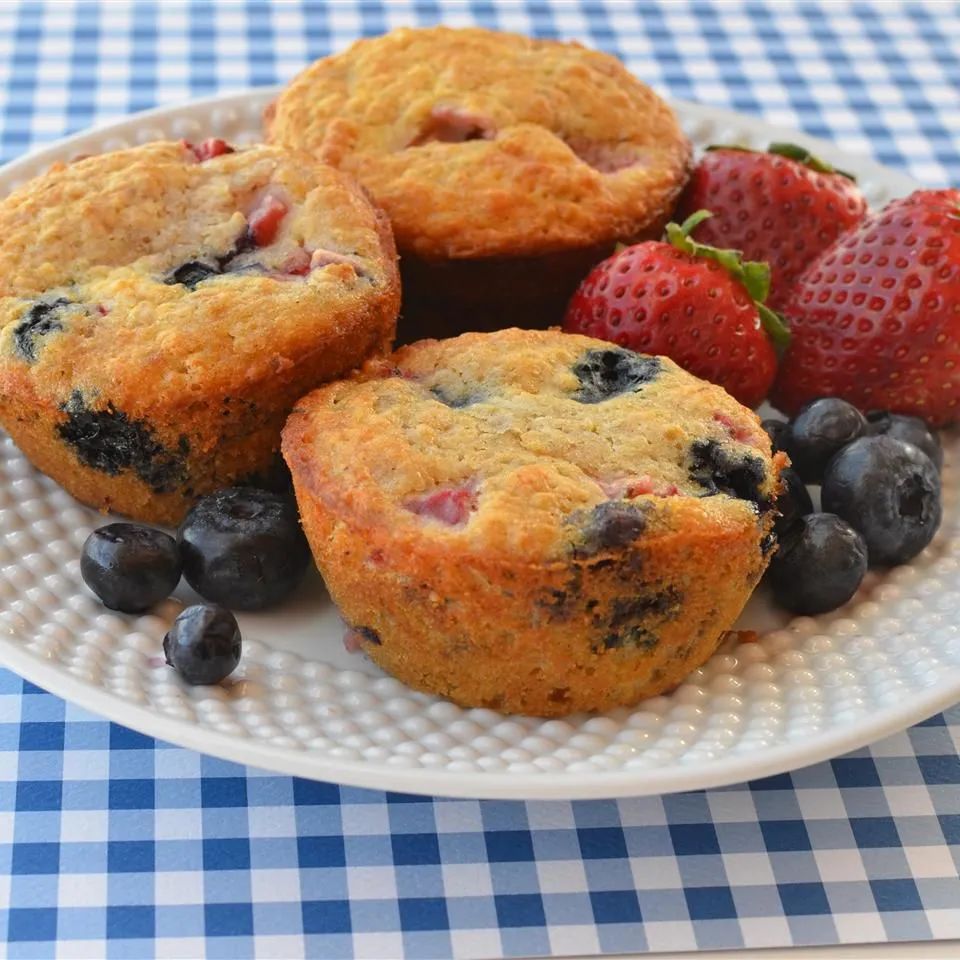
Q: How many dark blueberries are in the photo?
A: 9